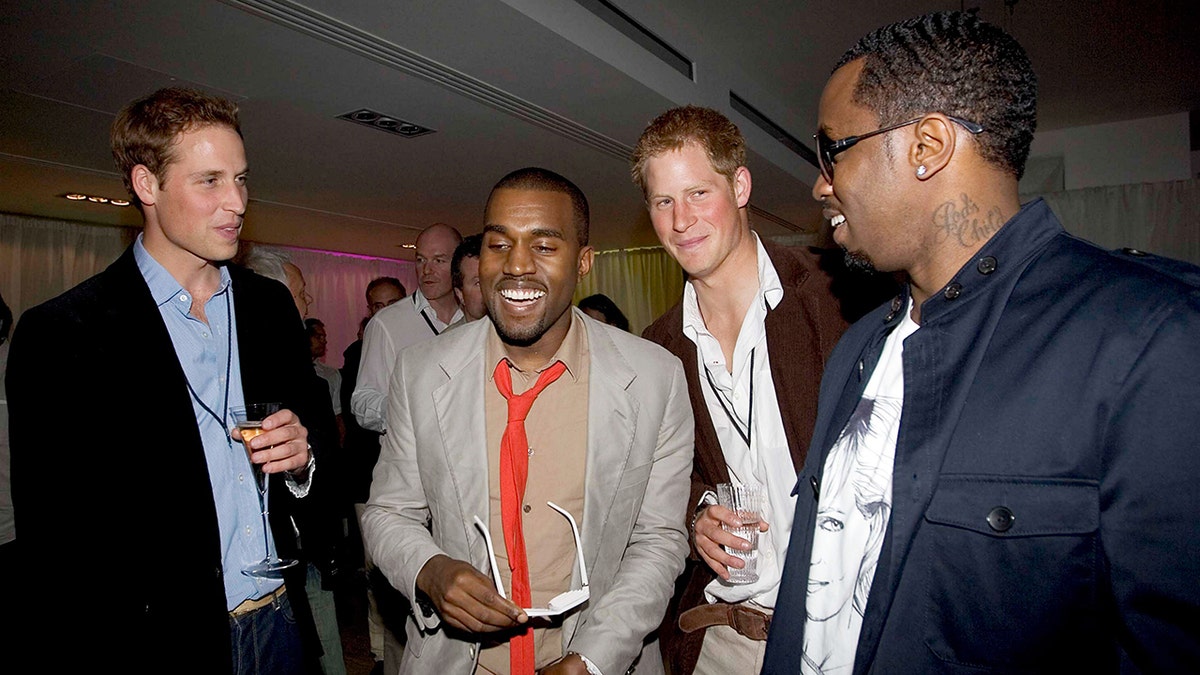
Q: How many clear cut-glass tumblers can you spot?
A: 1